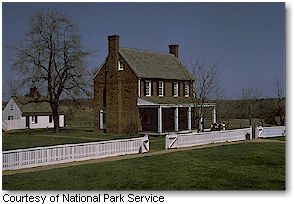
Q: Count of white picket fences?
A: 3